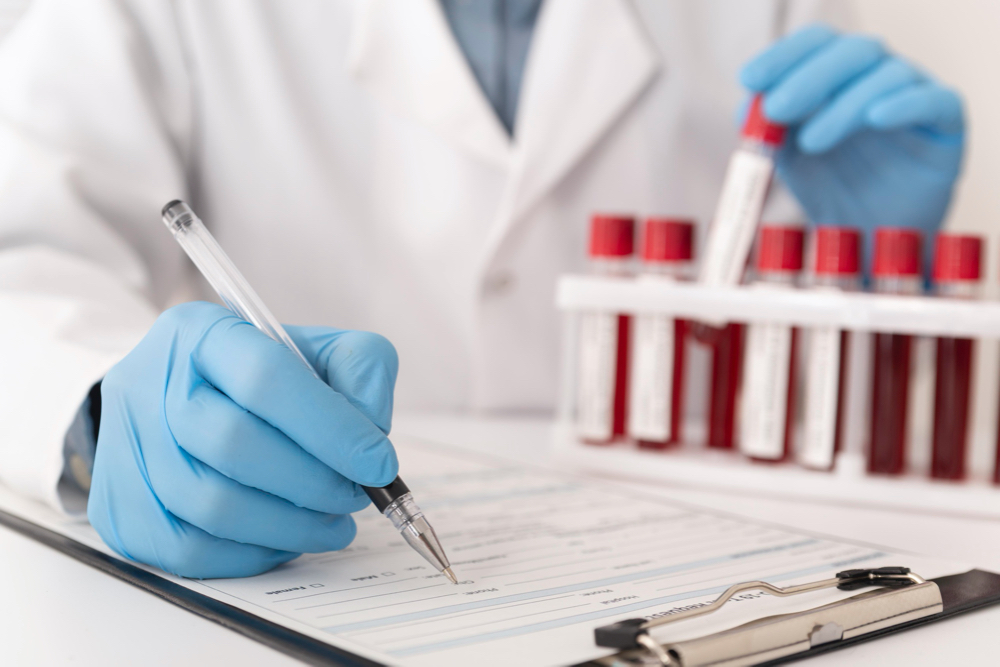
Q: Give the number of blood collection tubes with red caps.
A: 7